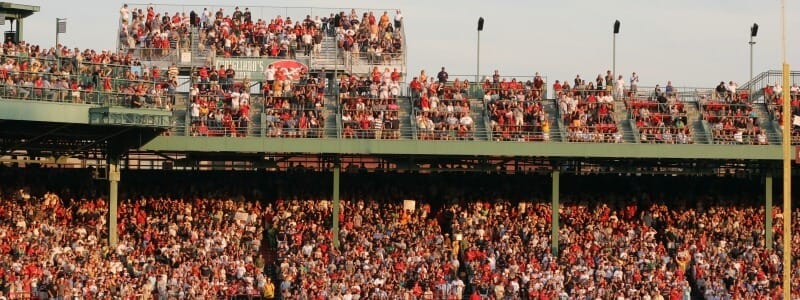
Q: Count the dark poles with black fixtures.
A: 3